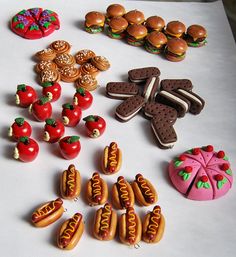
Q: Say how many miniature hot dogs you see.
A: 10